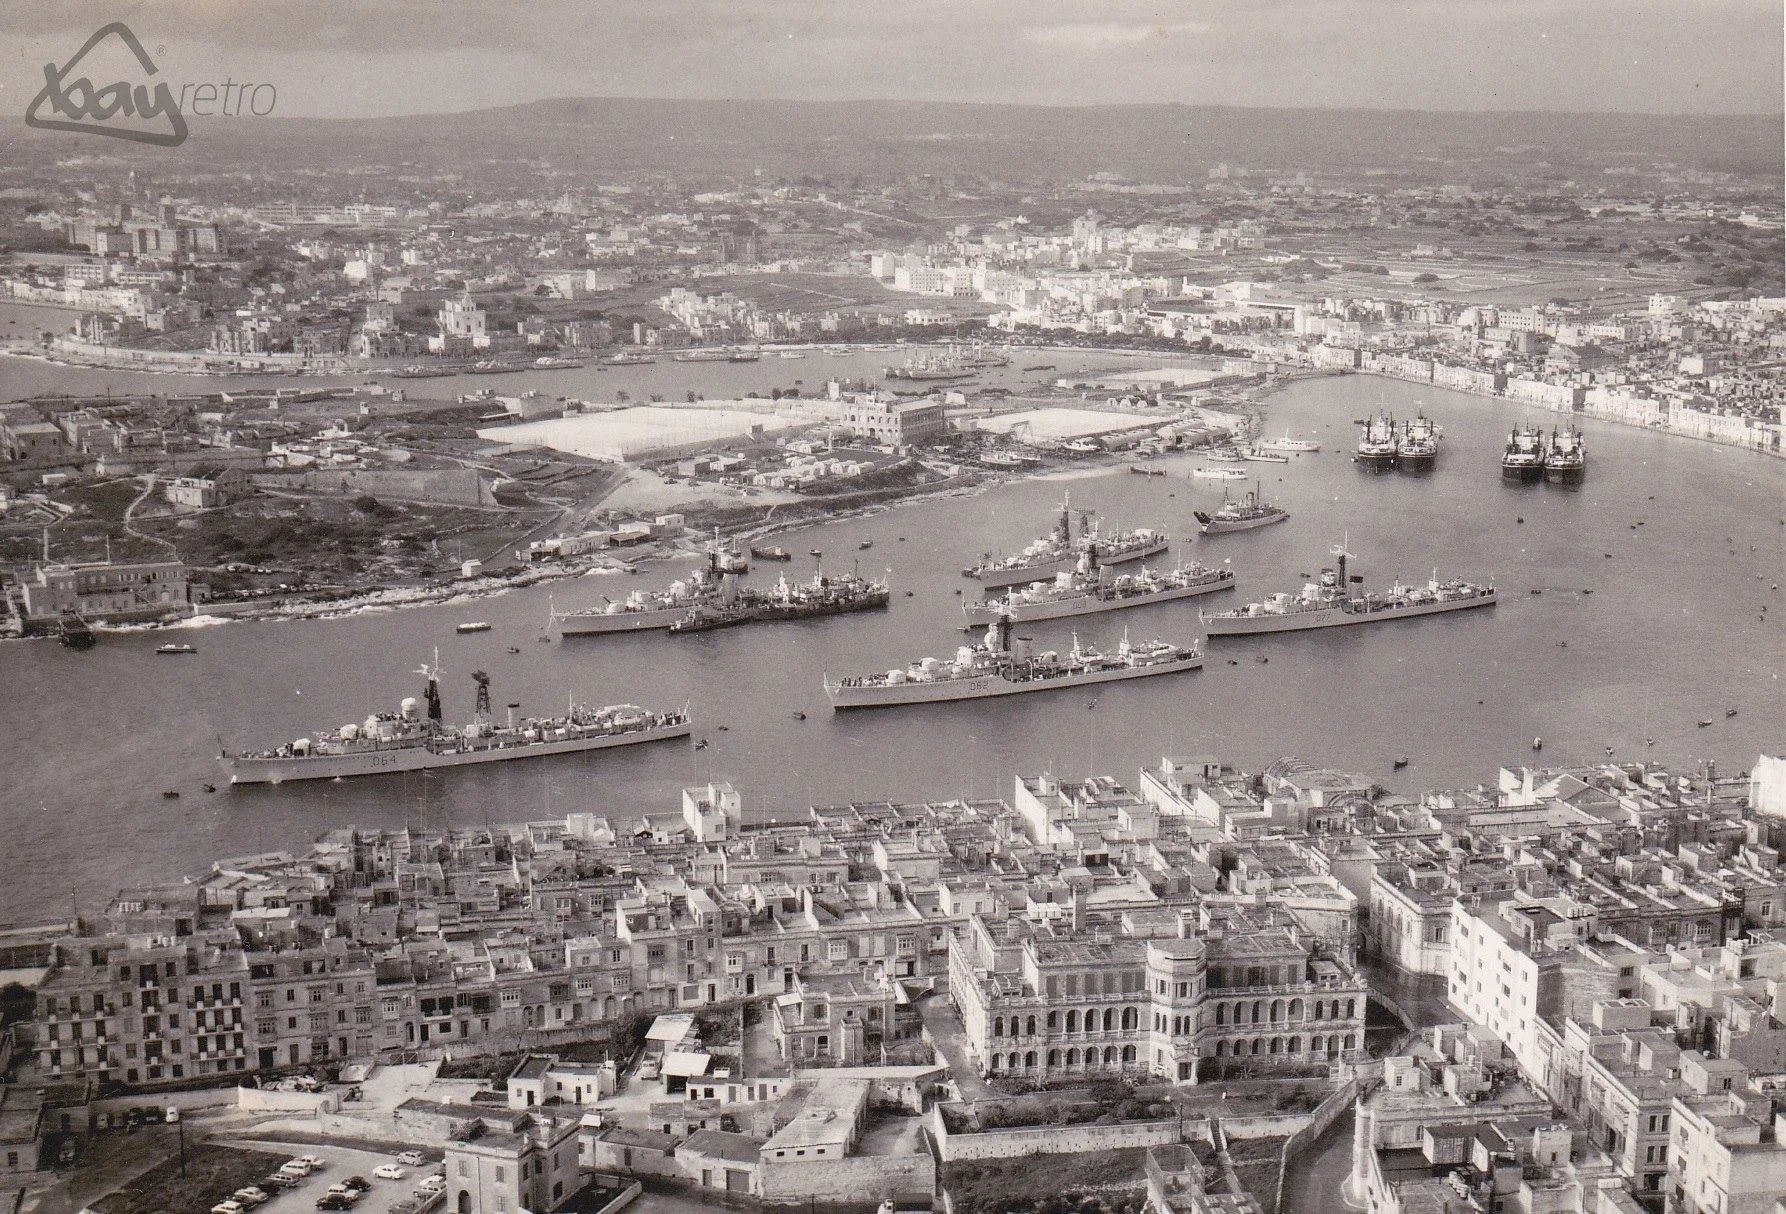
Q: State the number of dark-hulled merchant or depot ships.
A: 4